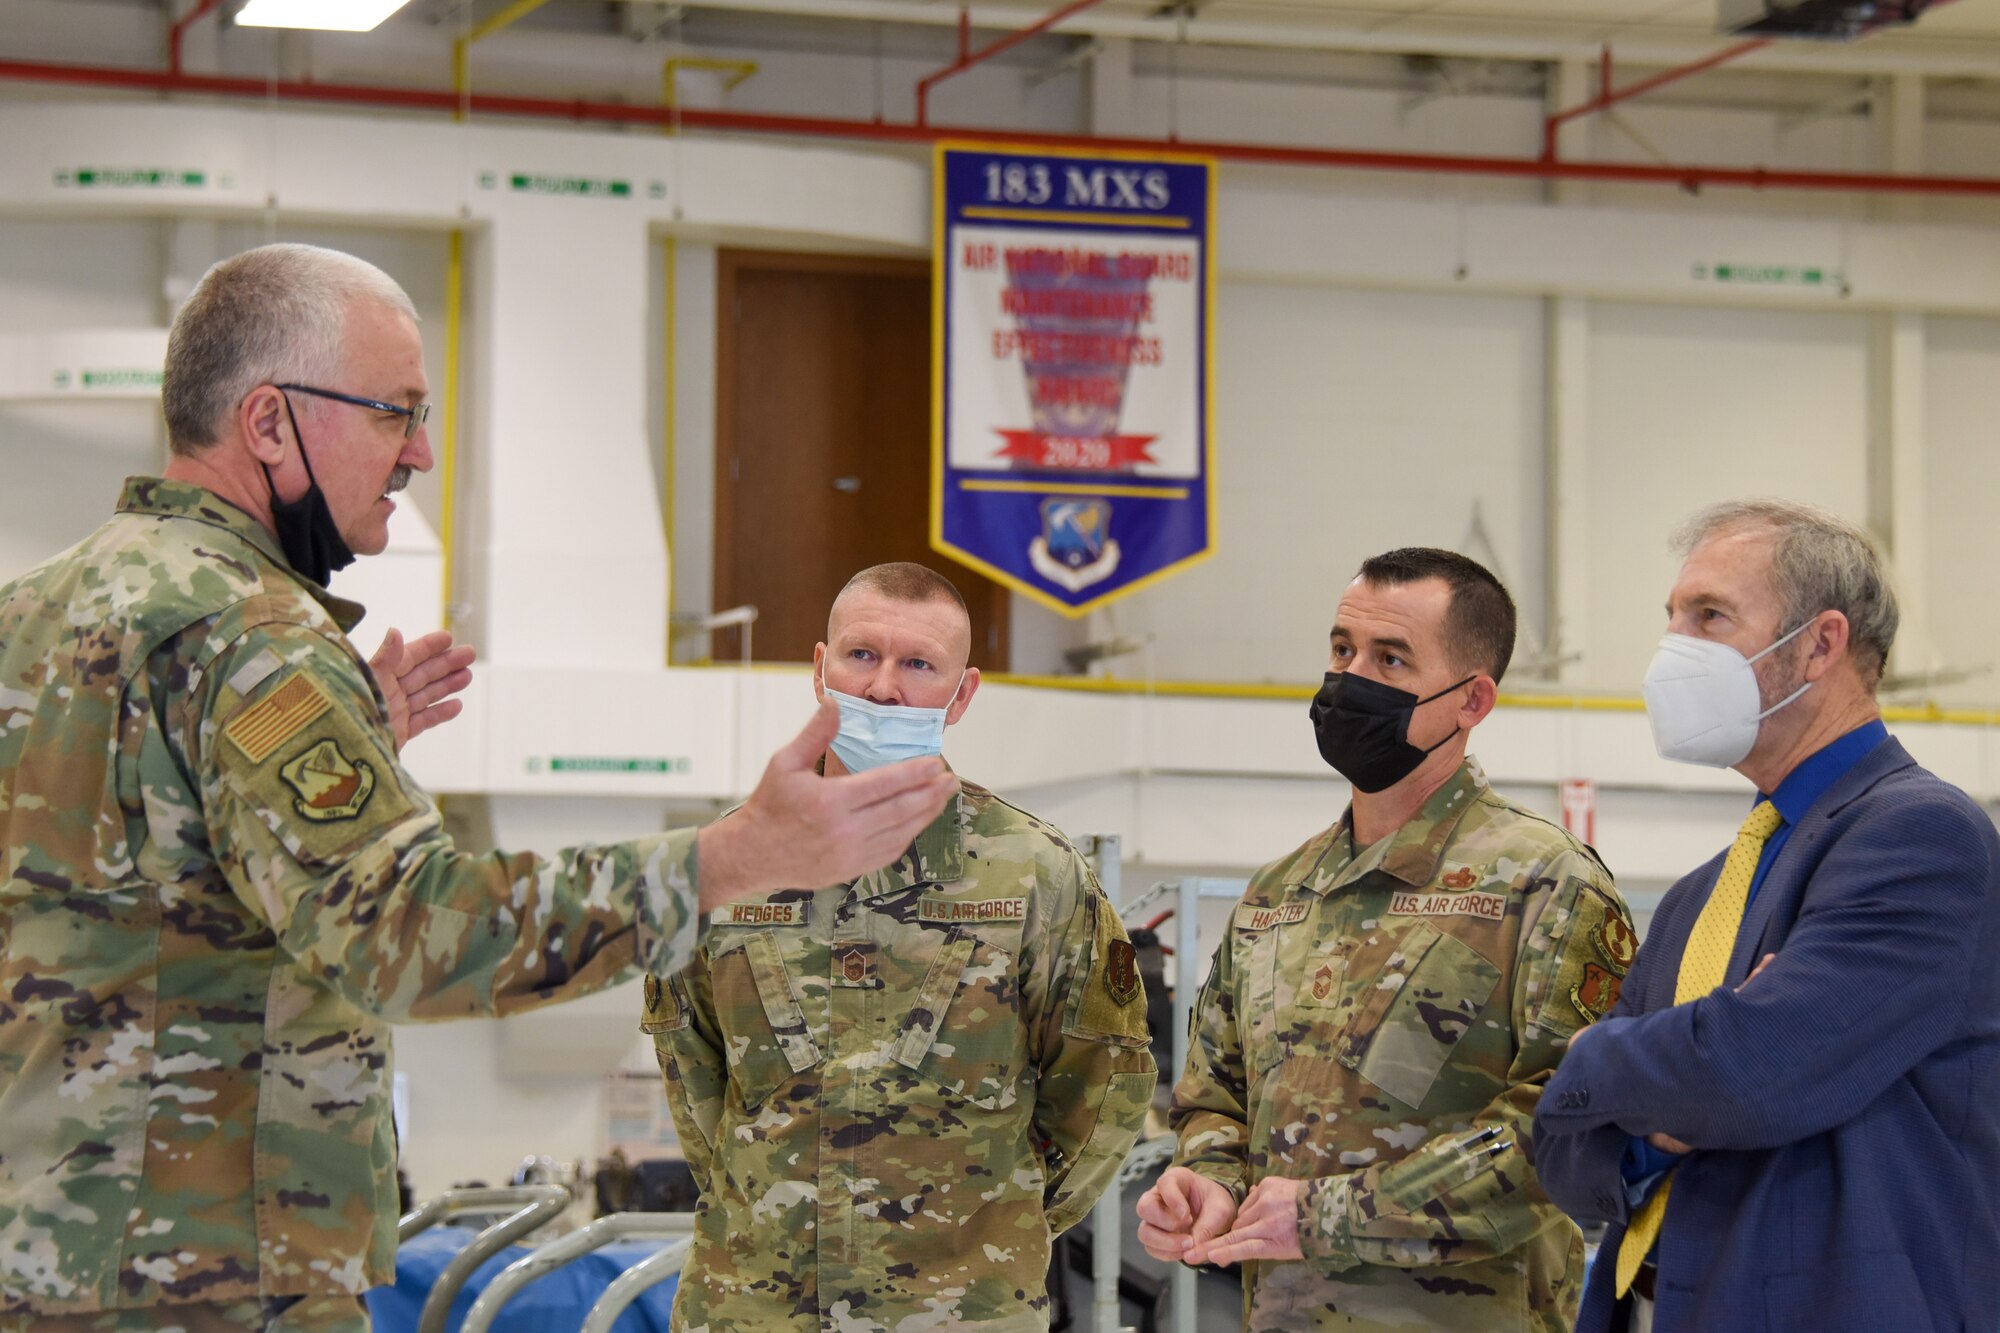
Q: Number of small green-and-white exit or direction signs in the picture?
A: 5